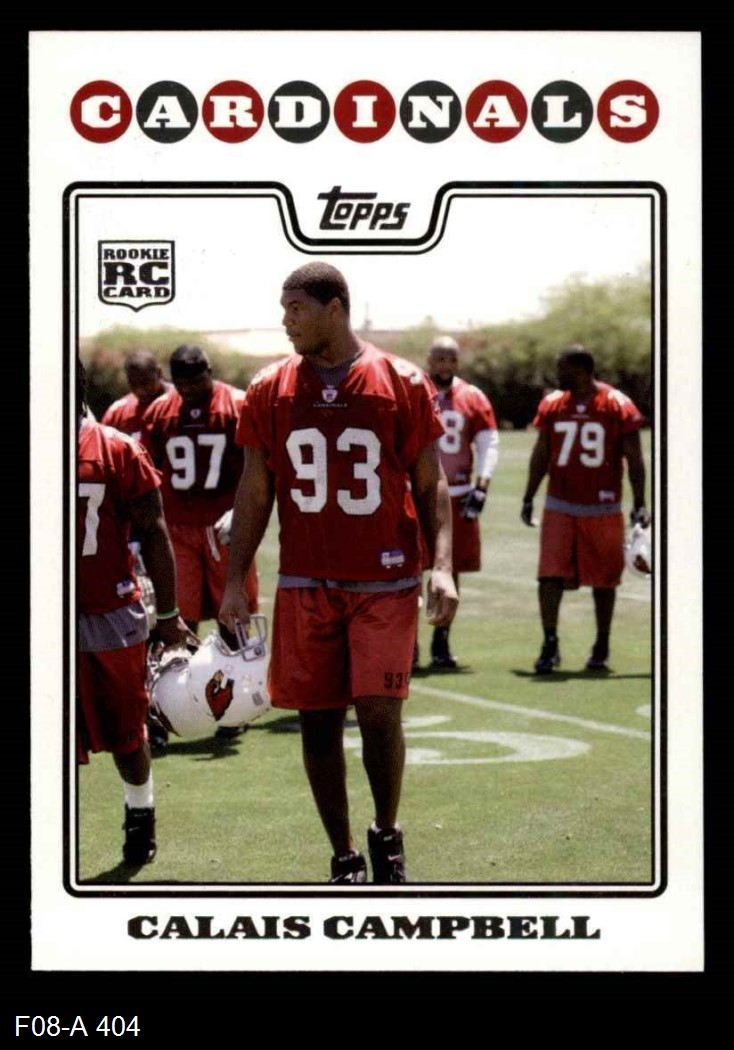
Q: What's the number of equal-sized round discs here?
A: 9